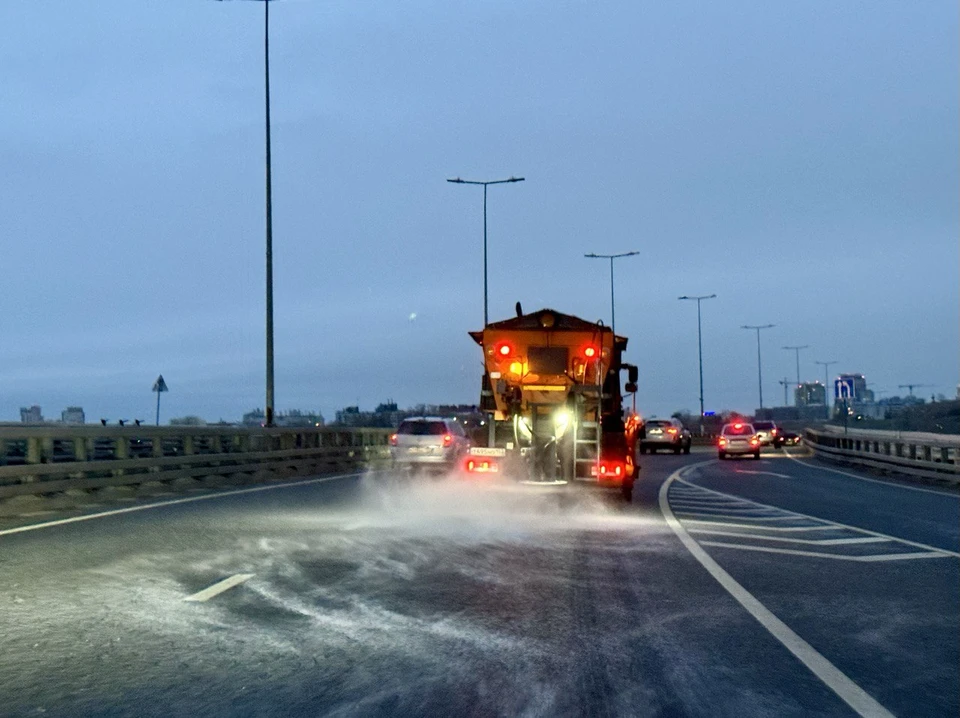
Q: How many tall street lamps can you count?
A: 7